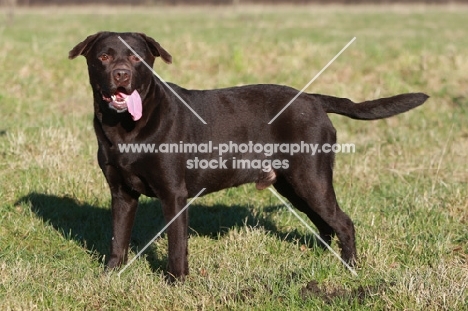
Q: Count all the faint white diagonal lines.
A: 4